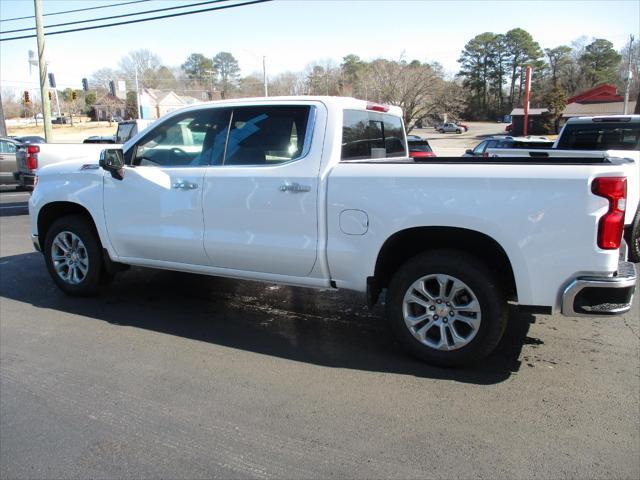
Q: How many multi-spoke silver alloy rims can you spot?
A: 2